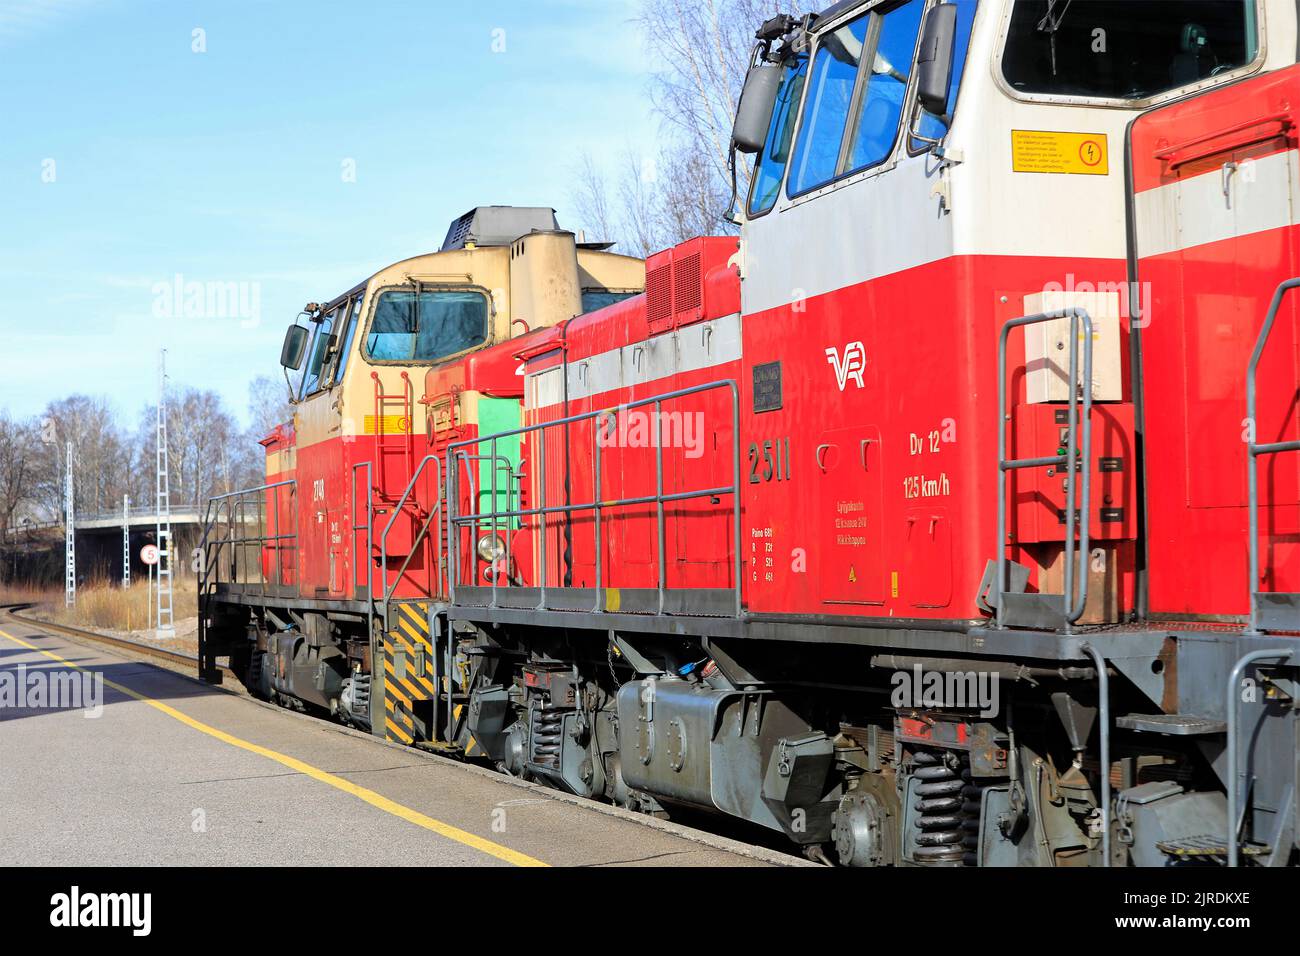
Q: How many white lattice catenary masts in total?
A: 3